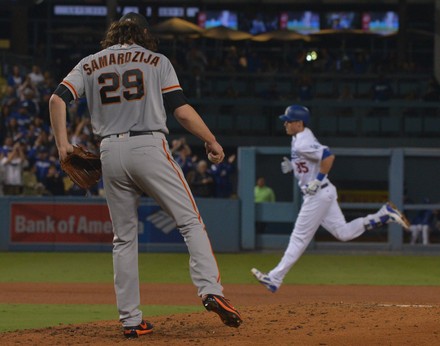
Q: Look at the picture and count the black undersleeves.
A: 2